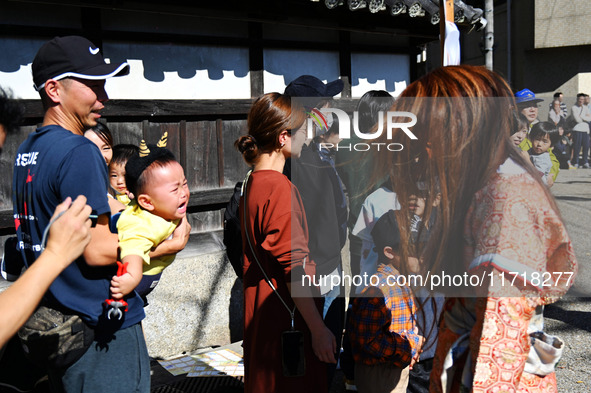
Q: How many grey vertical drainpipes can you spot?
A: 1